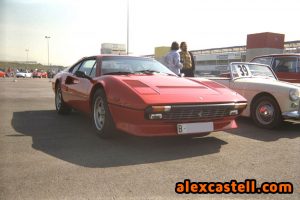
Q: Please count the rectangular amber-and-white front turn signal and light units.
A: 2